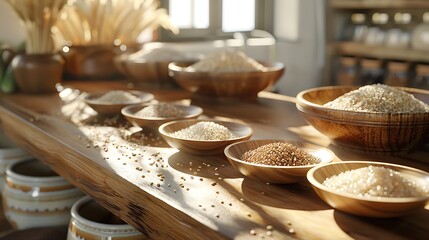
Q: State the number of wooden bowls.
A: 8